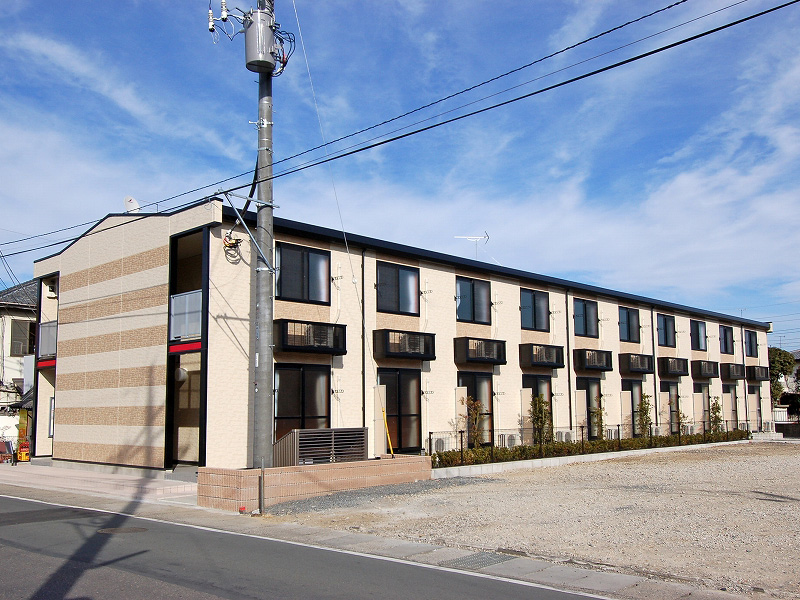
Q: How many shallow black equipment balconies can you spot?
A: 10